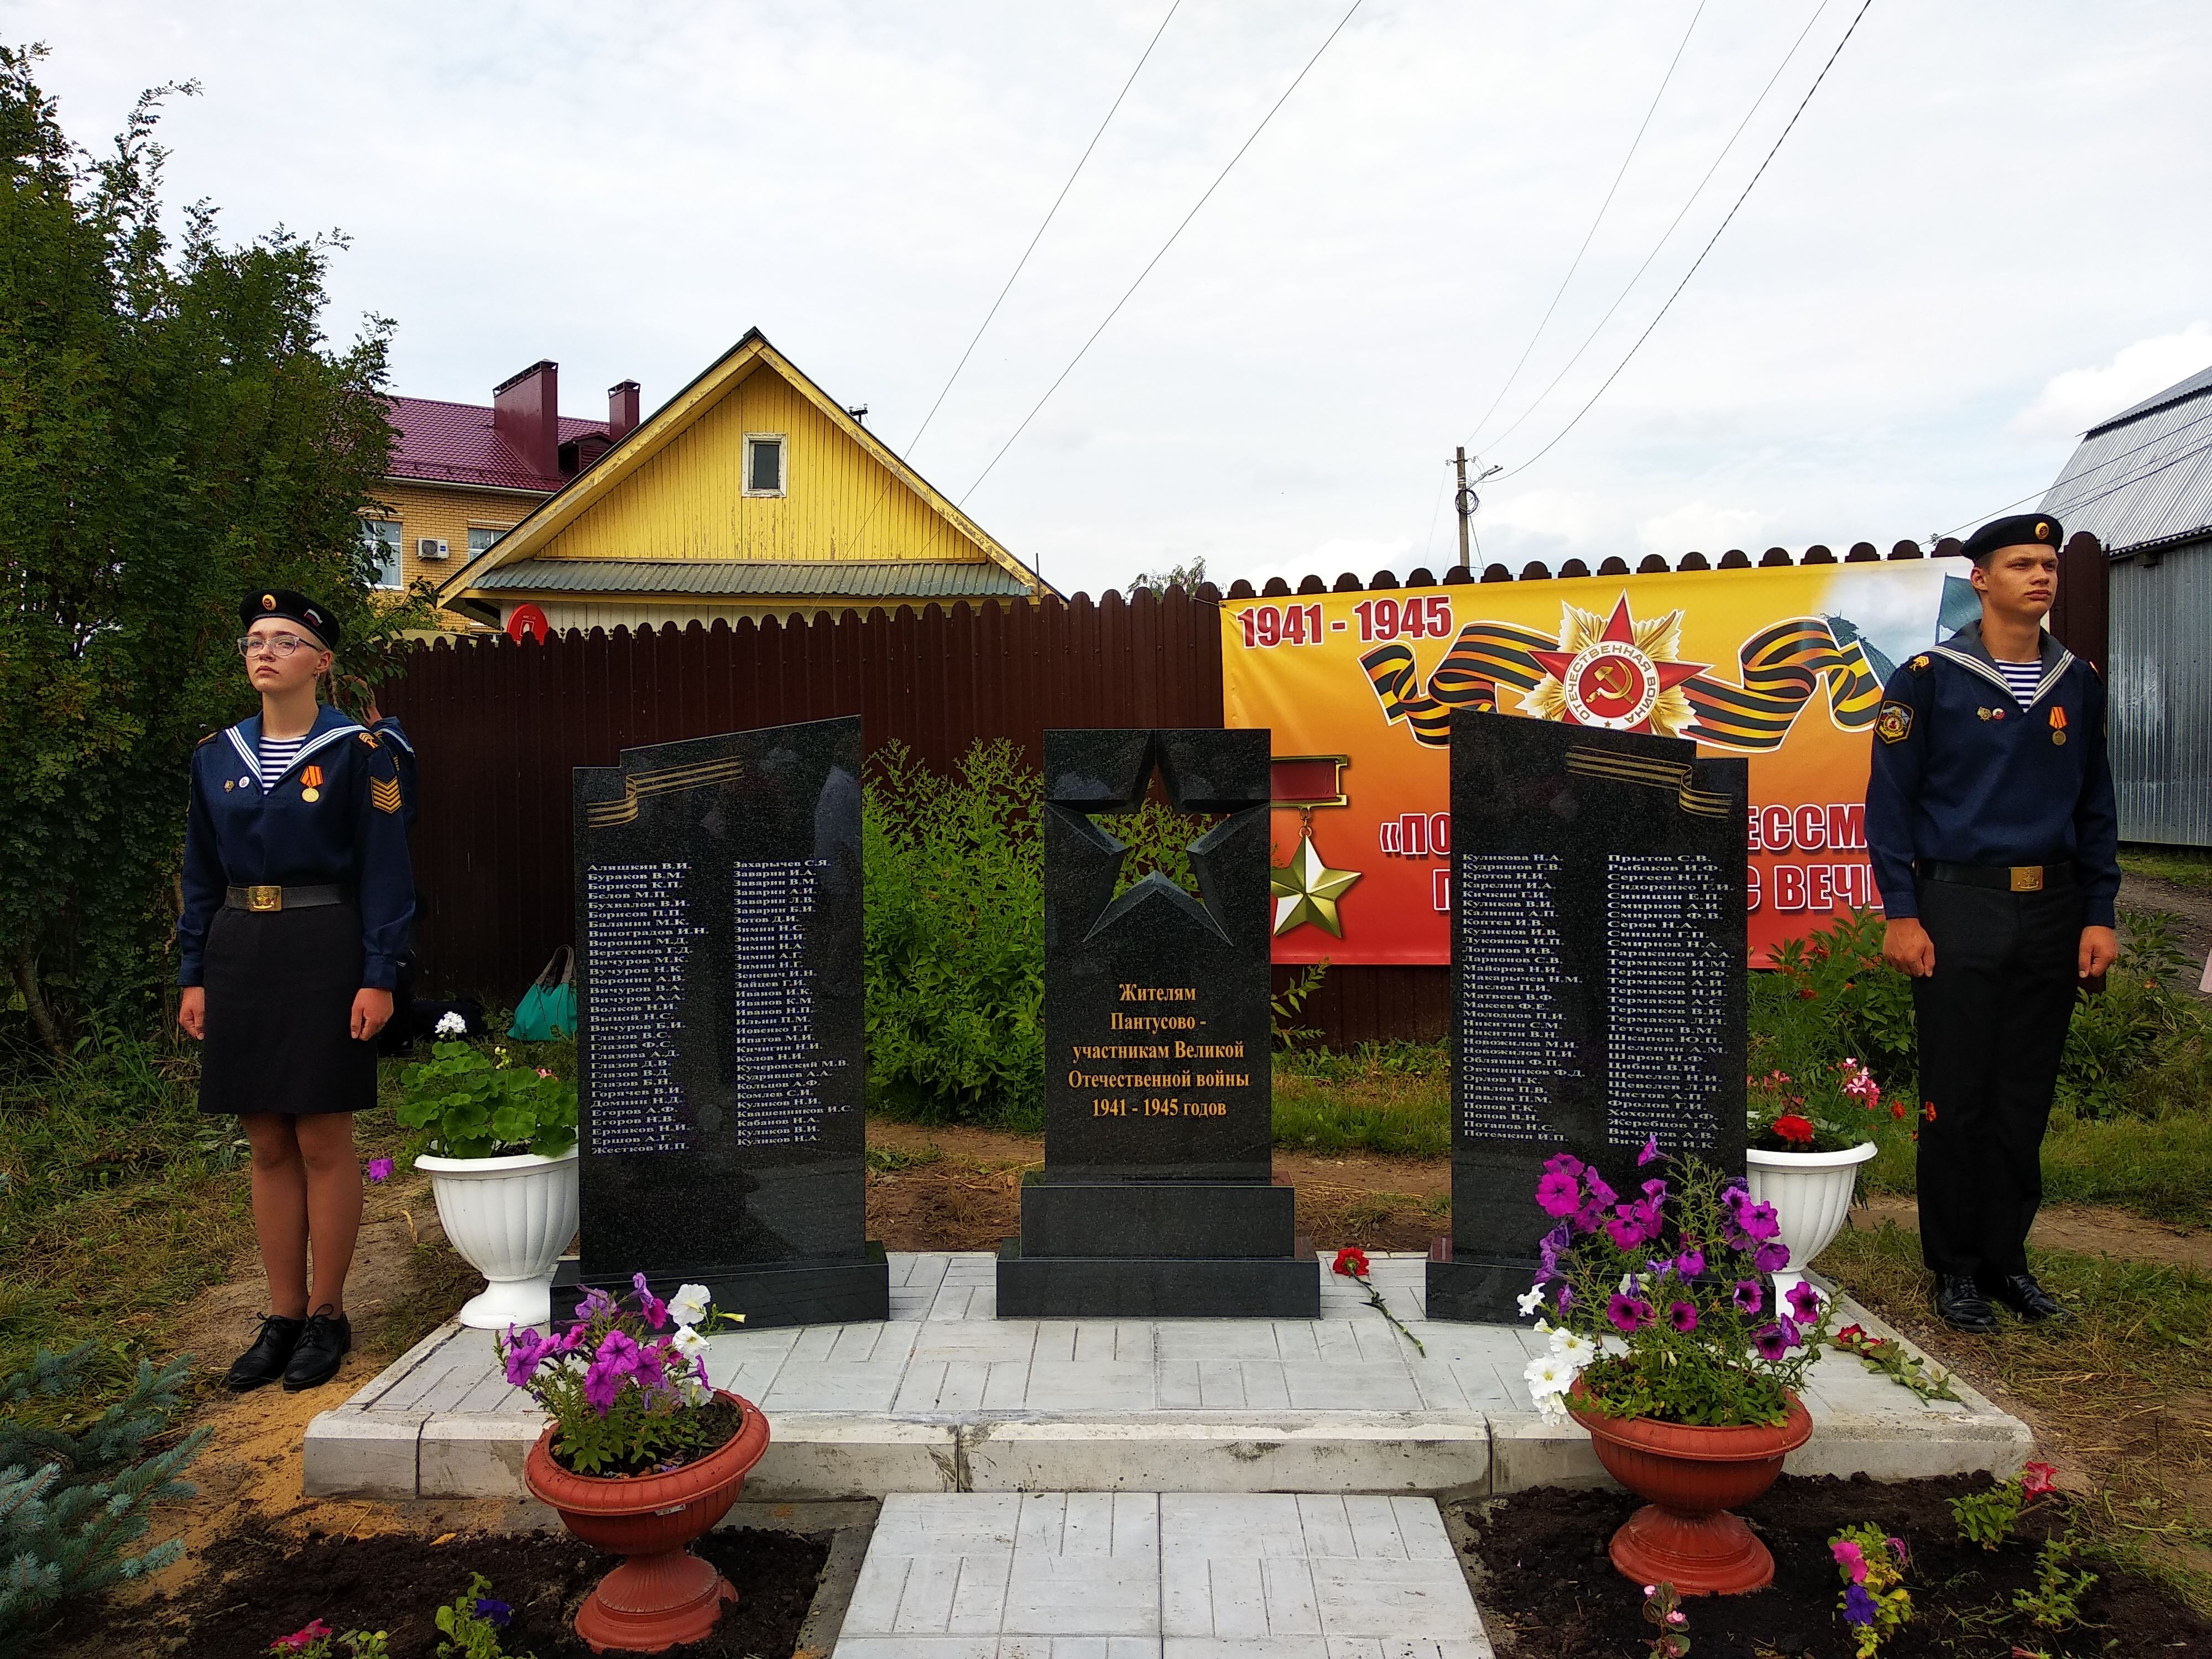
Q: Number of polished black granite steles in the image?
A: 3